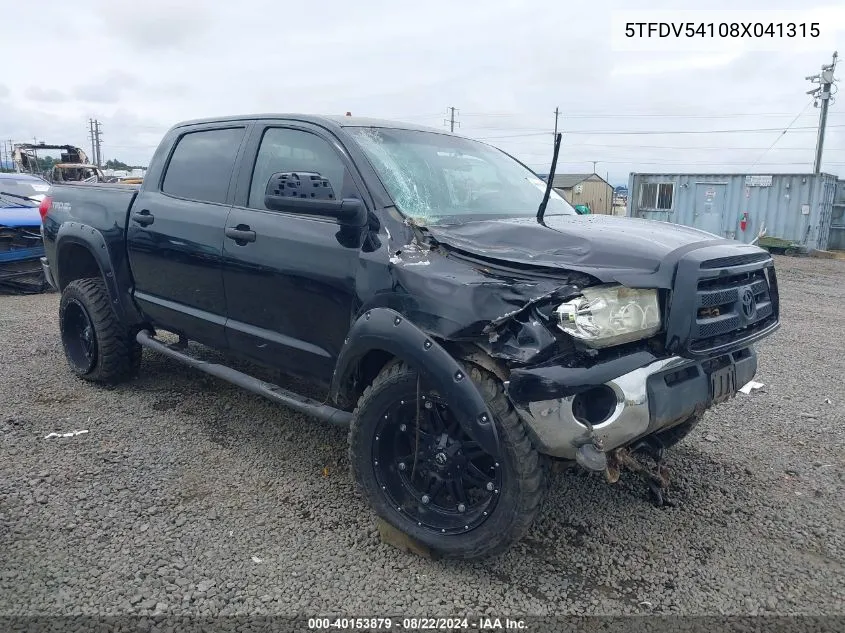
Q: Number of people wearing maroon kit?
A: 0